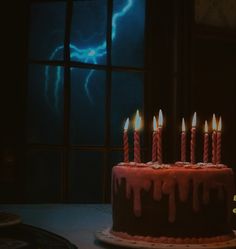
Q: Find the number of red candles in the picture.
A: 9